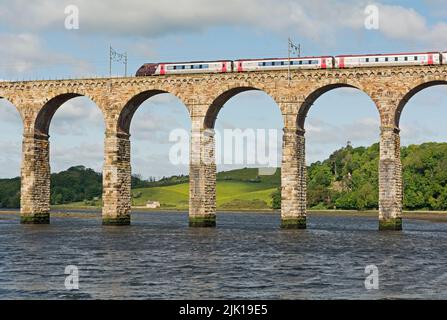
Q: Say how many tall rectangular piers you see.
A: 5